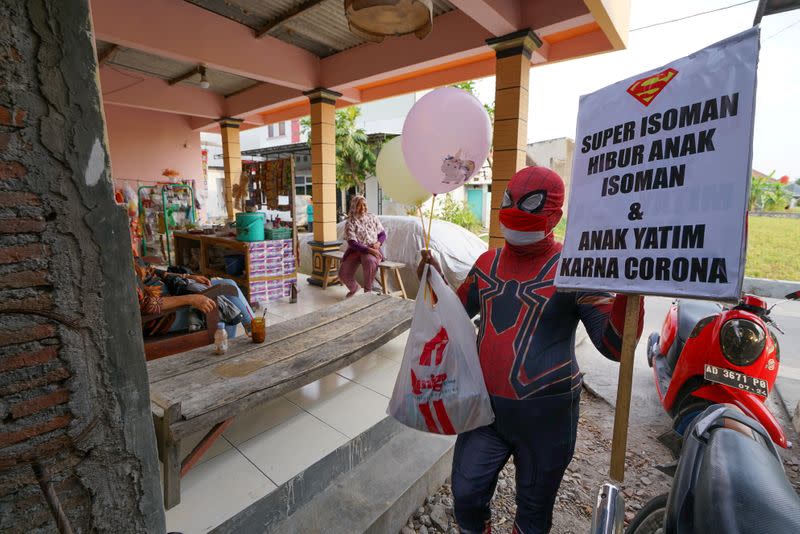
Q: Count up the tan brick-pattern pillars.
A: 3